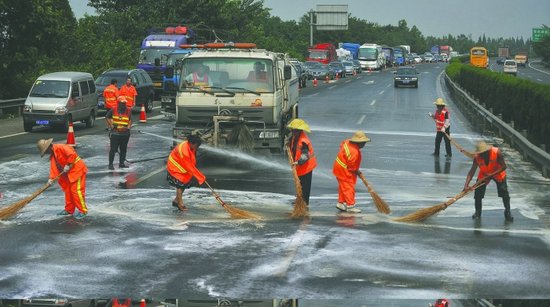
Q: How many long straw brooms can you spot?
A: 6